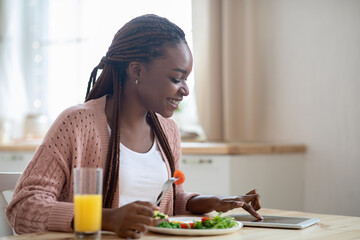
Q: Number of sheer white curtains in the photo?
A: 1